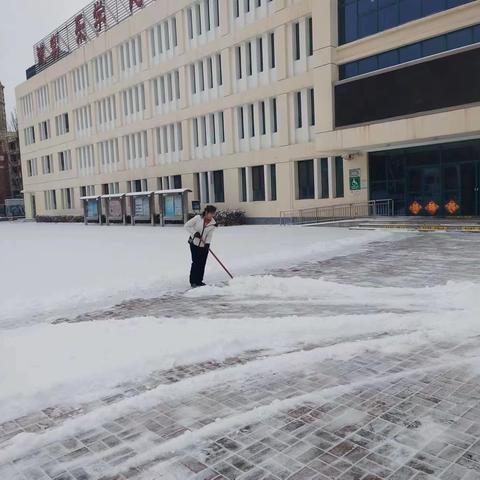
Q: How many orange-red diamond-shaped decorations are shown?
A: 3